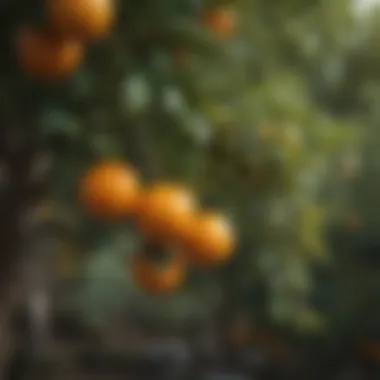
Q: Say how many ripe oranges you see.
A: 7